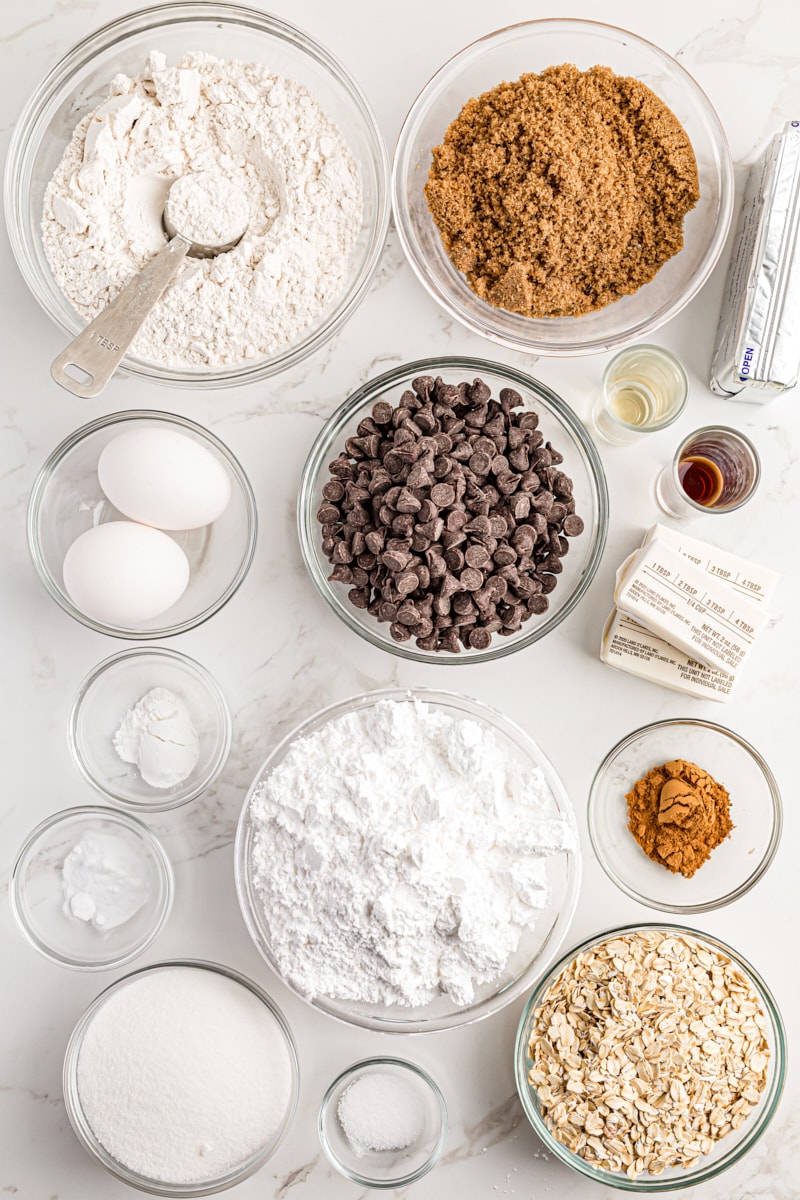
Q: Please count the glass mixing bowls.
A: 11